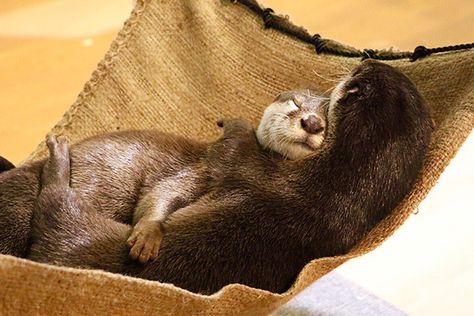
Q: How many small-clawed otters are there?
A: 2